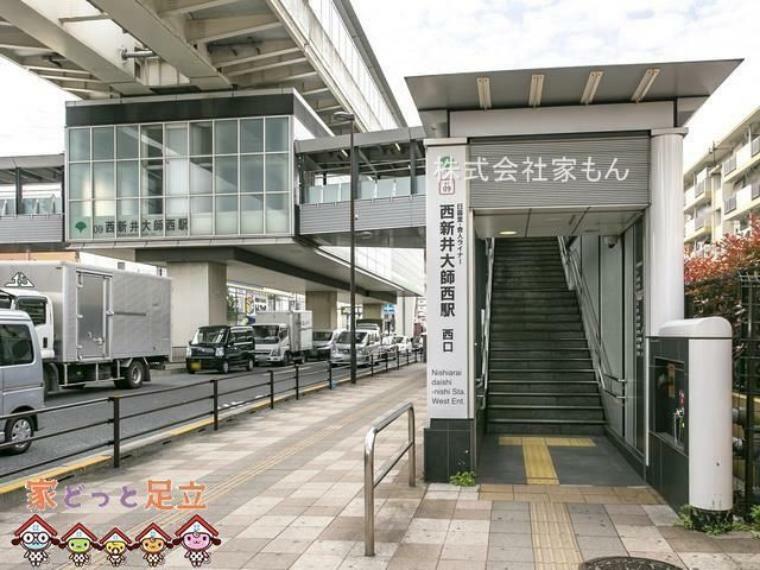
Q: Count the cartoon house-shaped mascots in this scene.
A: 5